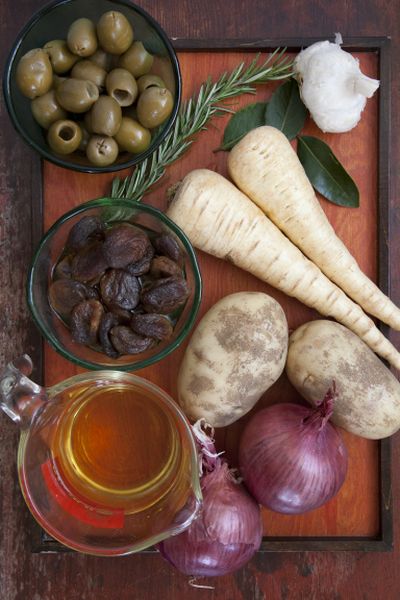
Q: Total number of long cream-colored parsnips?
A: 2